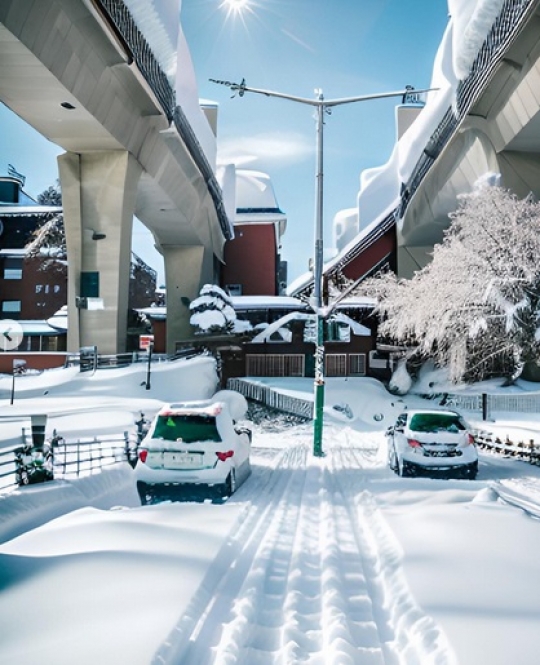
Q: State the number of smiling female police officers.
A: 0